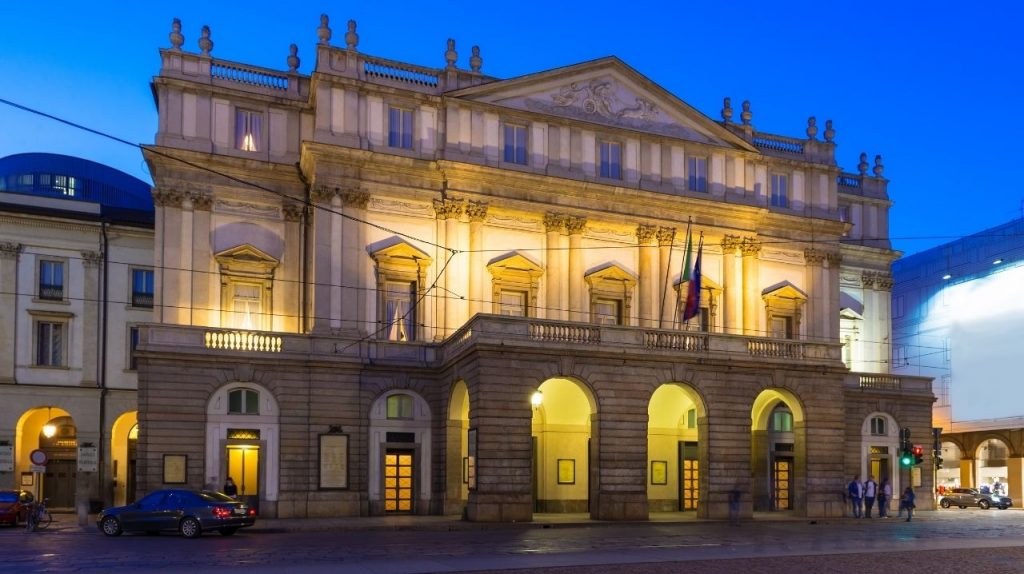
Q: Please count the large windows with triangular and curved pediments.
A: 7